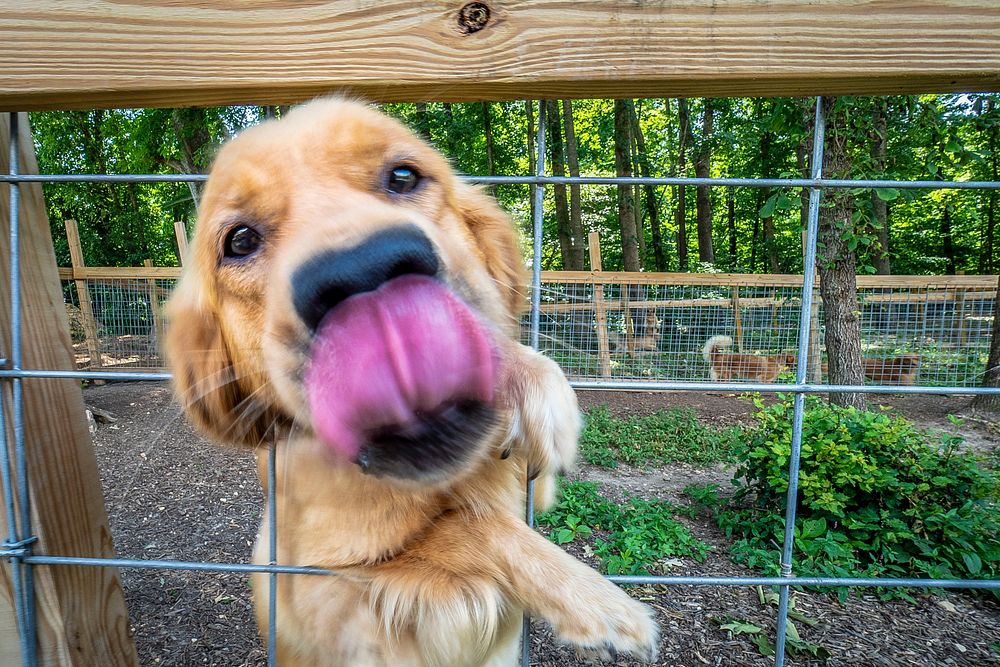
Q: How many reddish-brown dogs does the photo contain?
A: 2